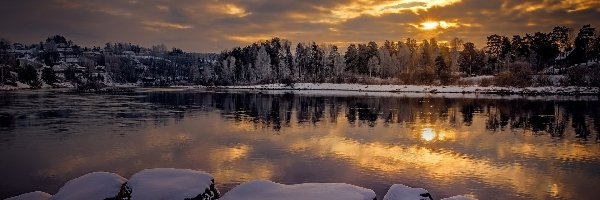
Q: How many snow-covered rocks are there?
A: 6